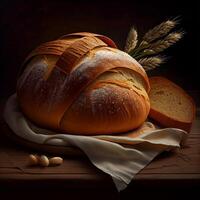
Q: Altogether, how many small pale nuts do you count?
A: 3